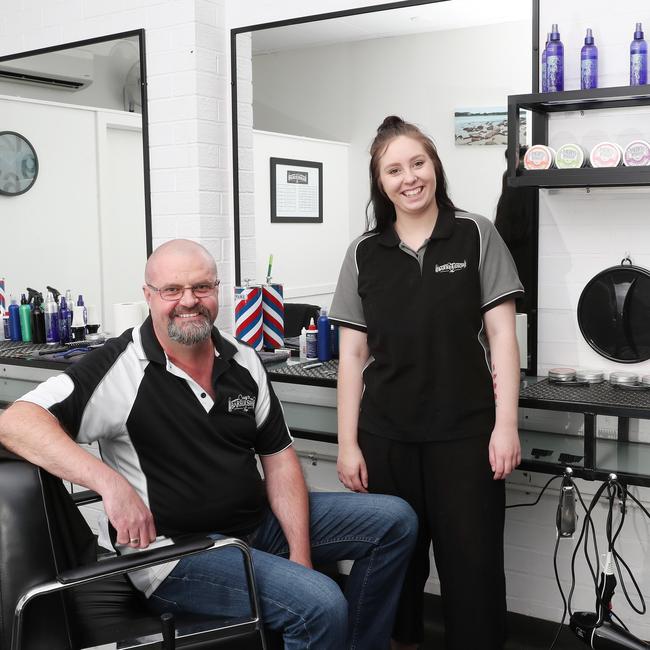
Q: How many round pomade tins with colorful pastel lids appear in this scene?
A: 4